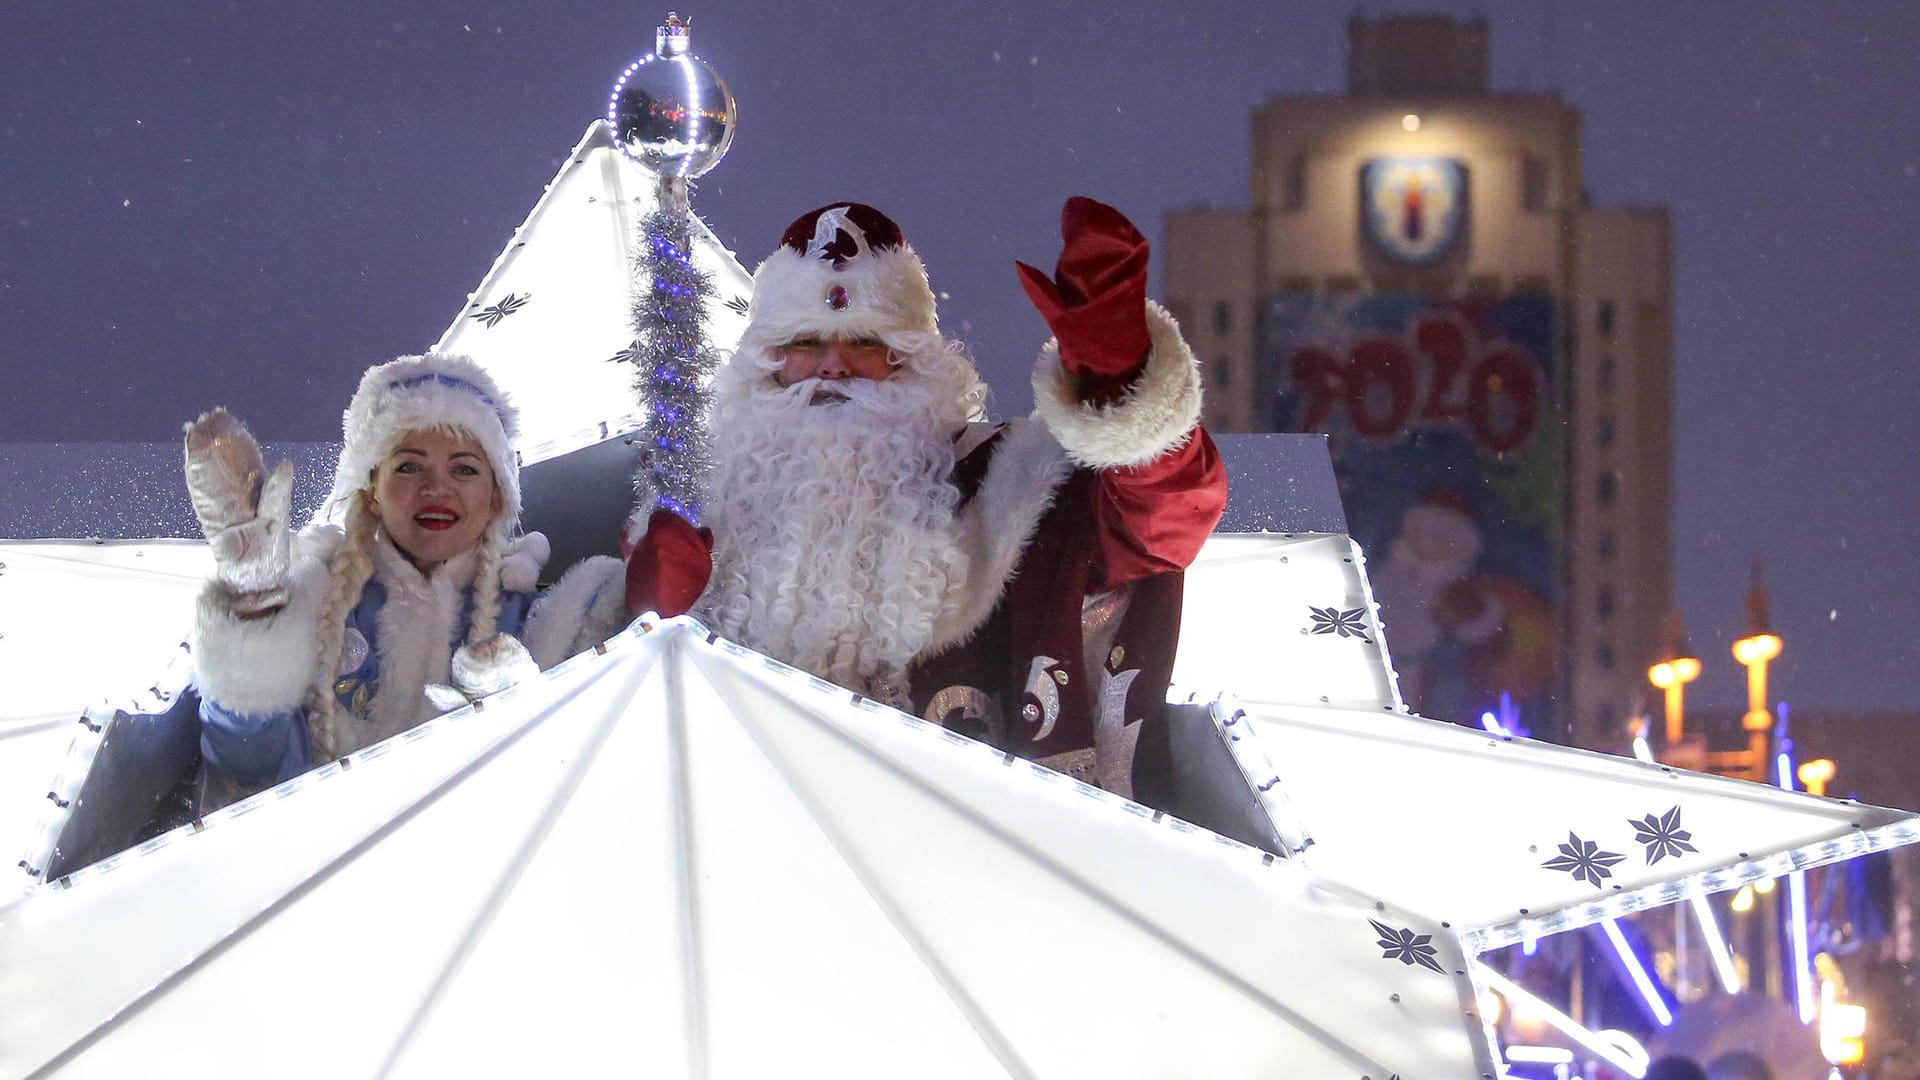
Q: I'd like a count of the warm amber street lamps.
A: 3